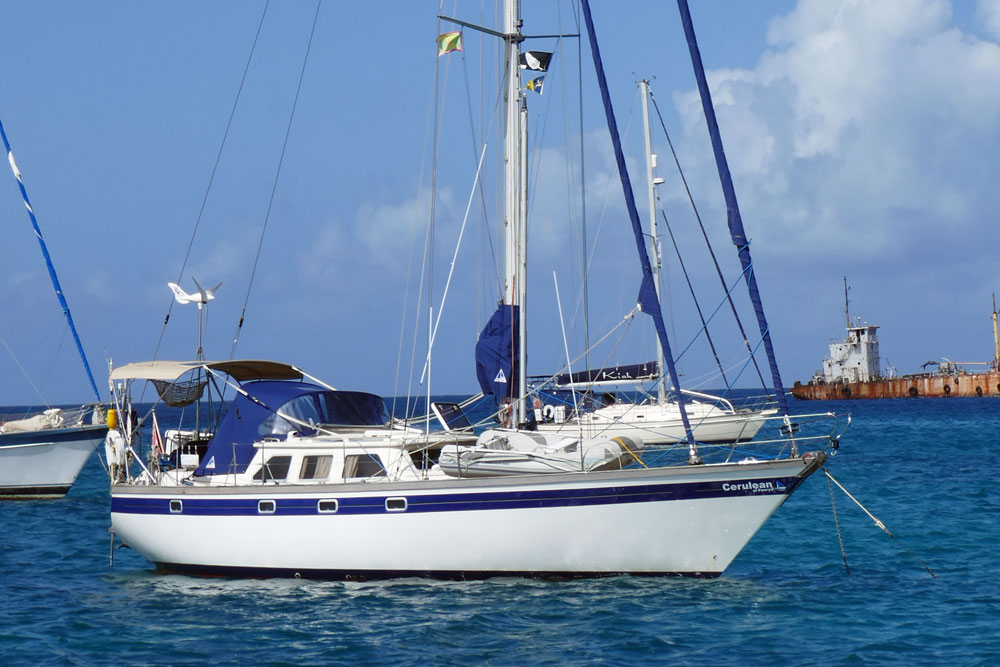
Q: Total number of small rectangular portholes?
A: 4